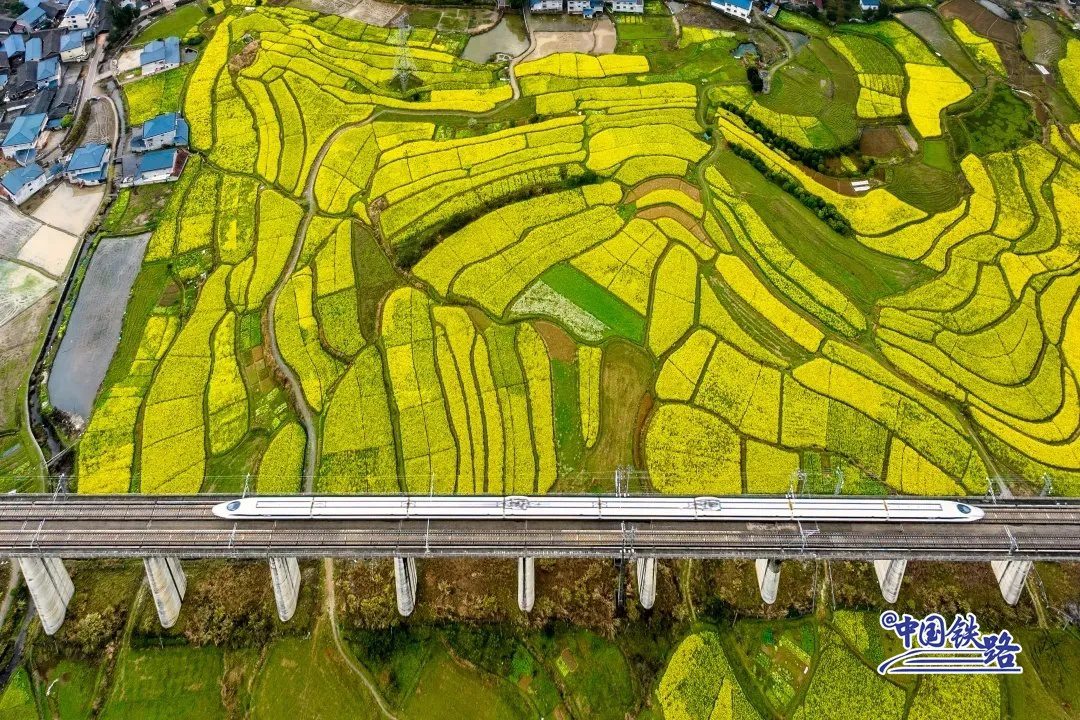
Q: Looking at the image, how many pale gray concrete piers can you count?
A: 9